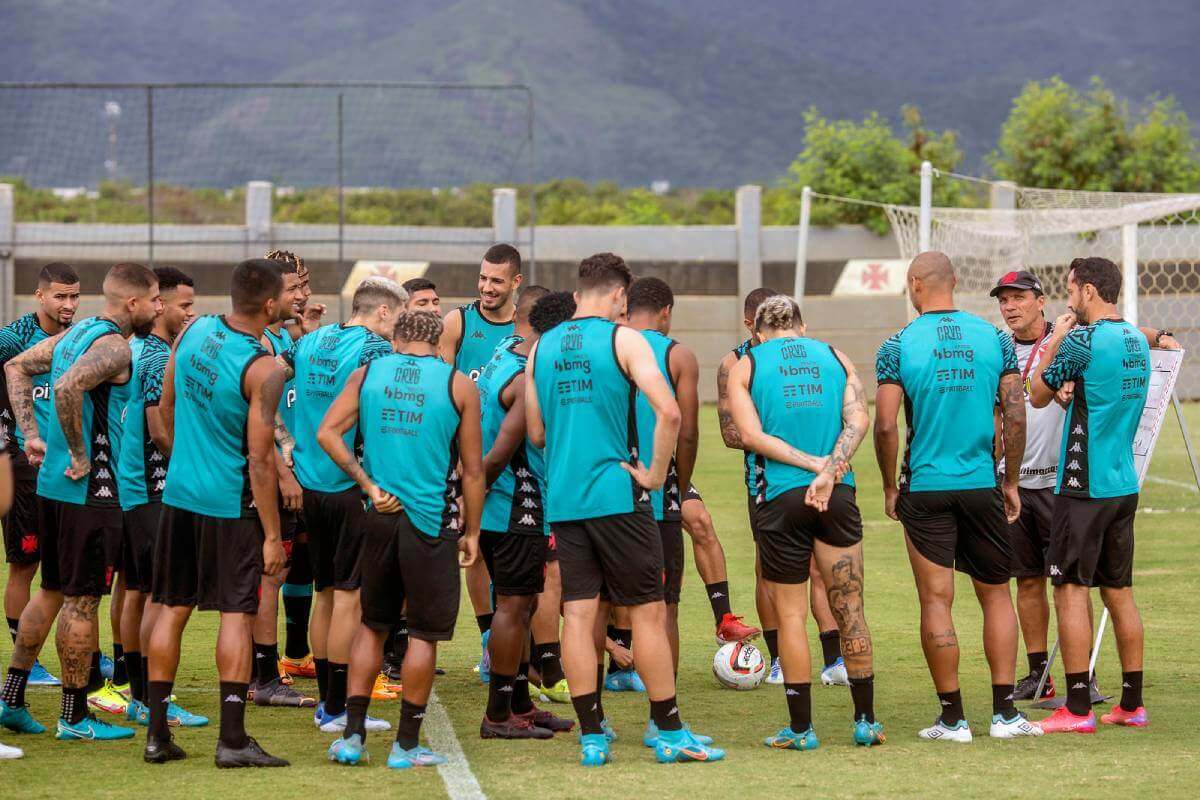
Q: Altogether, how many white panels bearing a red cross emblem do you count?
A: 2